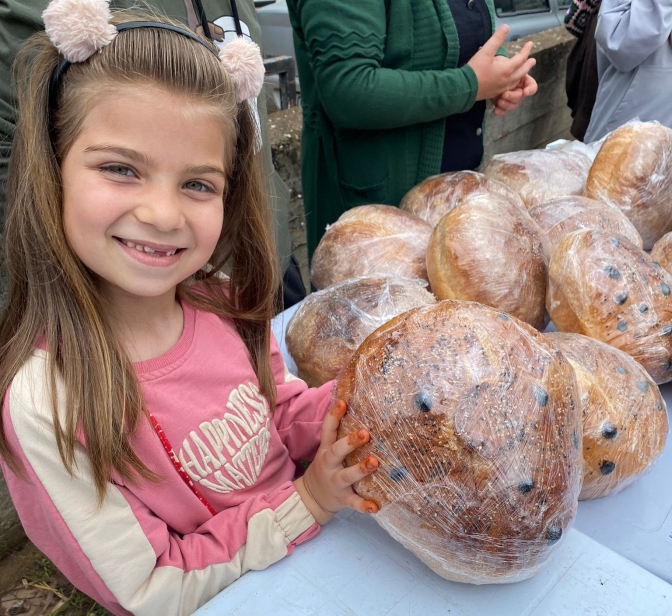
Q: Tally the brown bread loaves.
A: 11